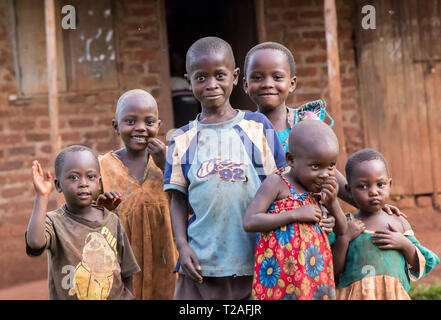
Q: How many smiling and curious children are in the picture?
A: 6